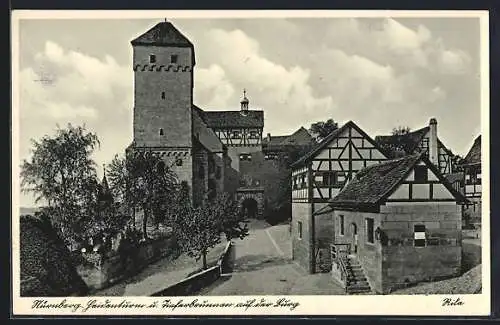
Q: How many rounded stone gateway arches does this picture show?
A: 1